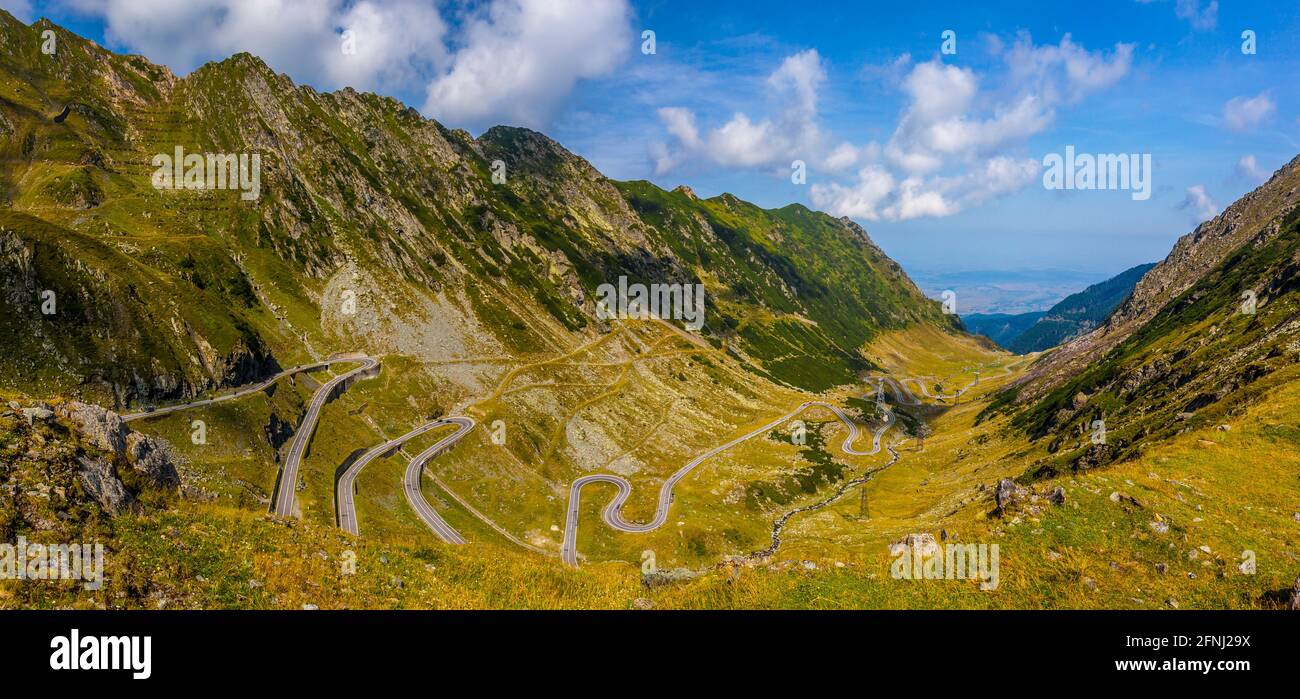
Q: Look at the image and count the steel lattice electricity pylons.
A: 5